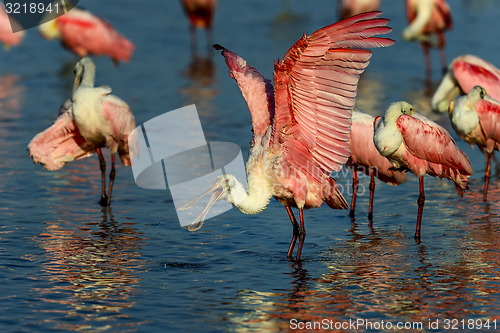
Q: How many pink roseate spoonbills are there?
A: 11